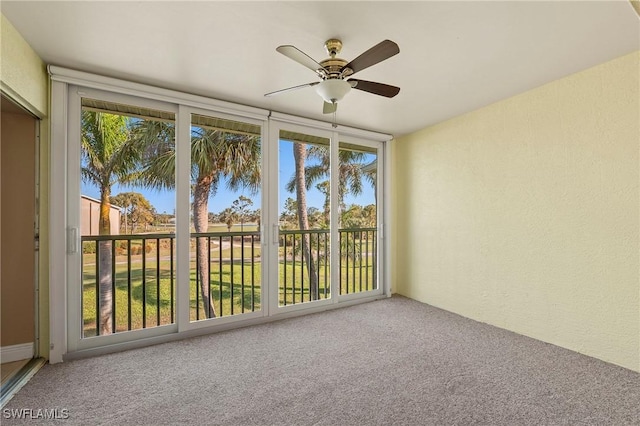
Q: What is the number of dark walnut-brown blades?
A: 2